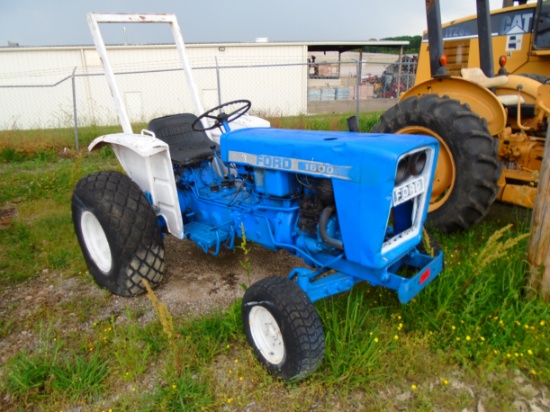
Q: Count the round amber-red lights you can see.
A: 2